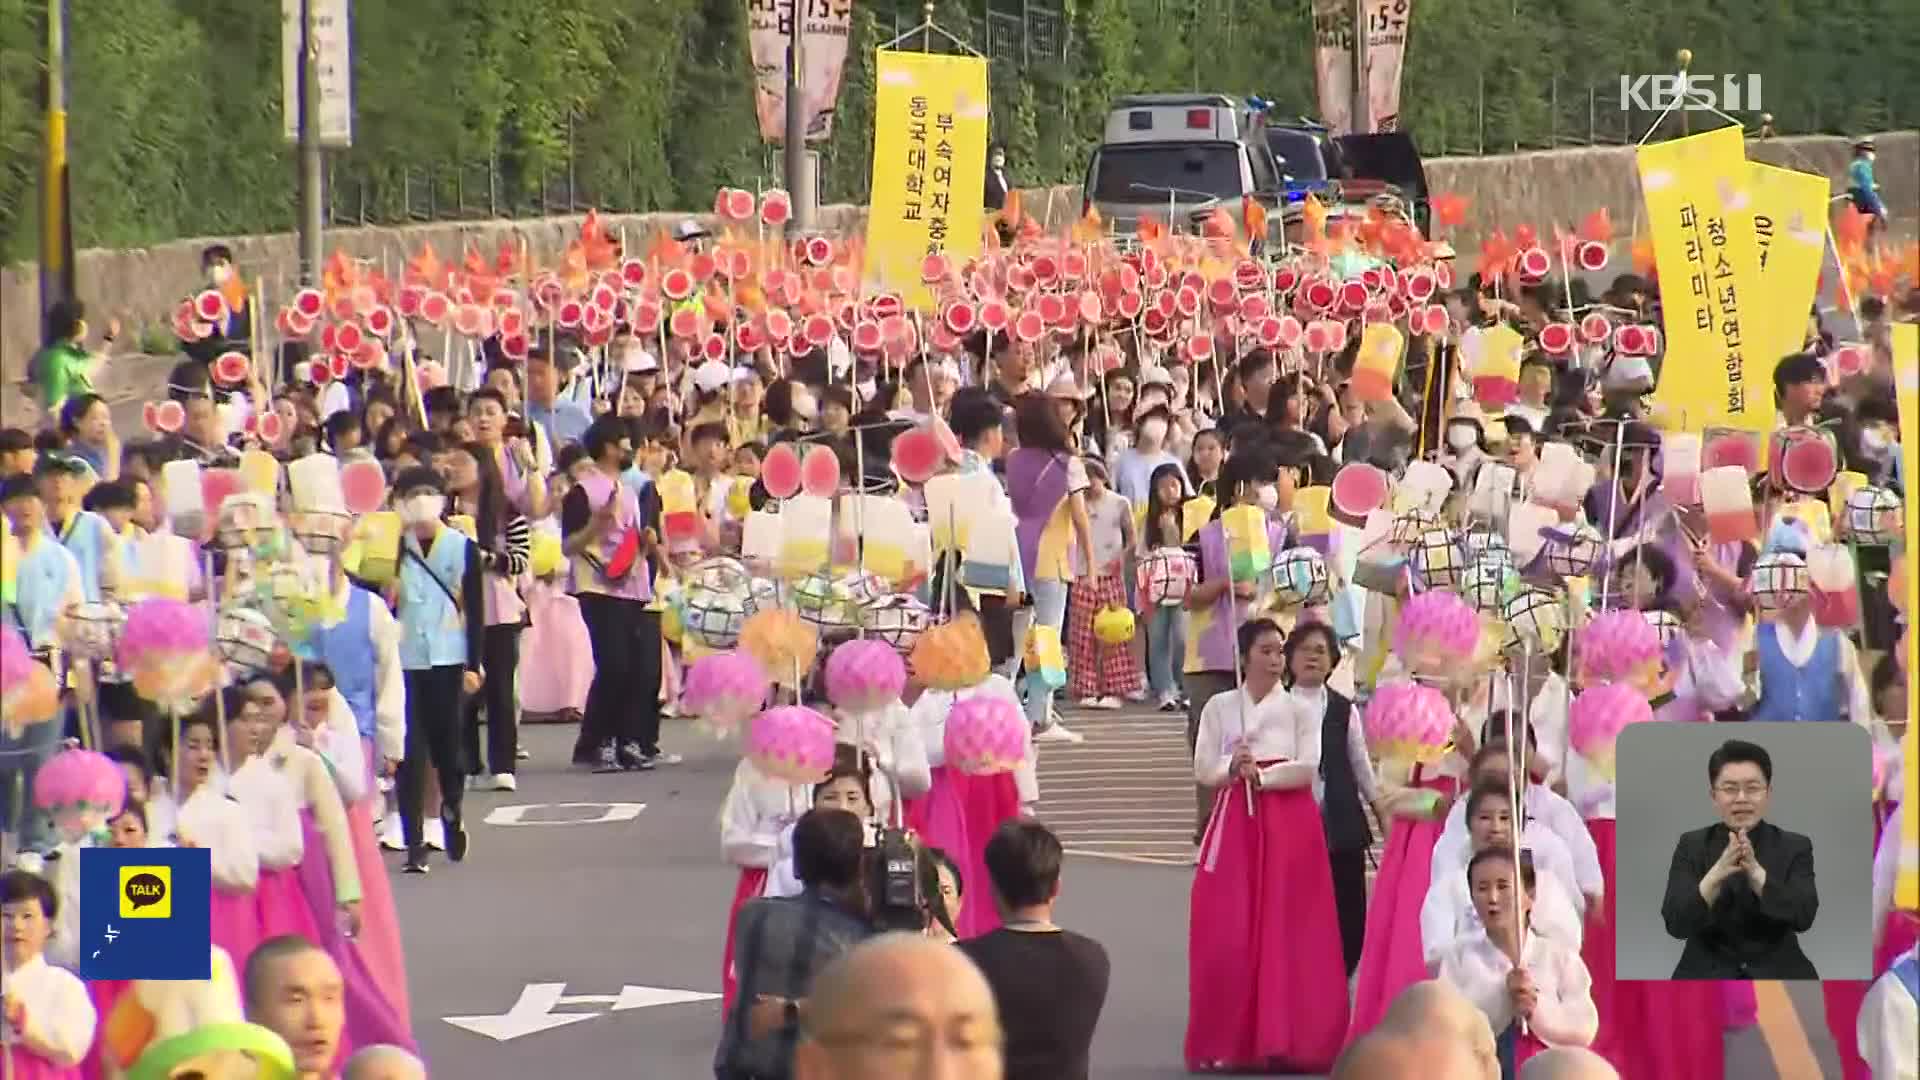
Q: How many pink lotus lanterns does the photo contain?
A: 11